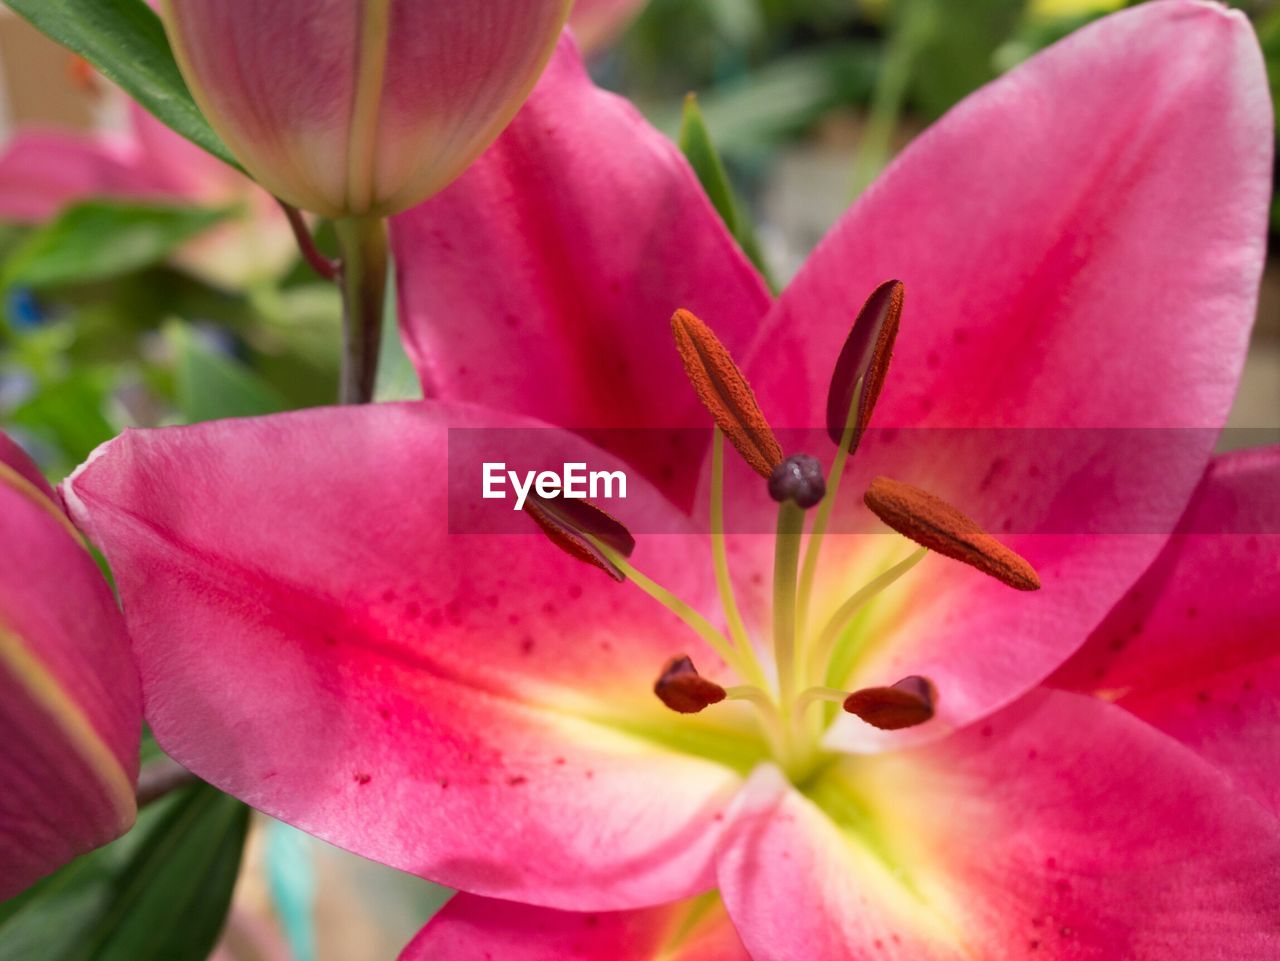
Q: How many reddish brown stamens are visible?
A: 6